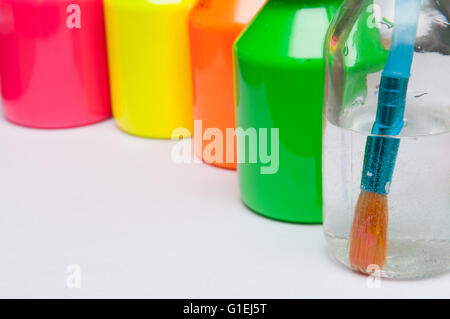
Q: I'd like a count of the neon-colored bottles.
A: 4